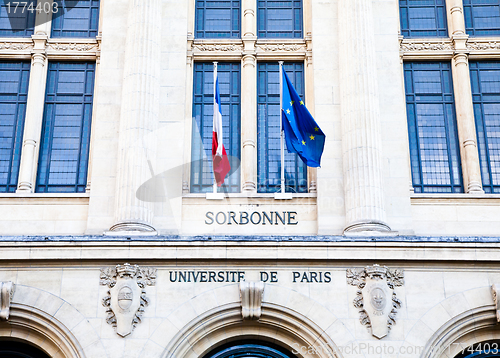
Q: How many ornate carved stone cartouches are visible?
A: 2